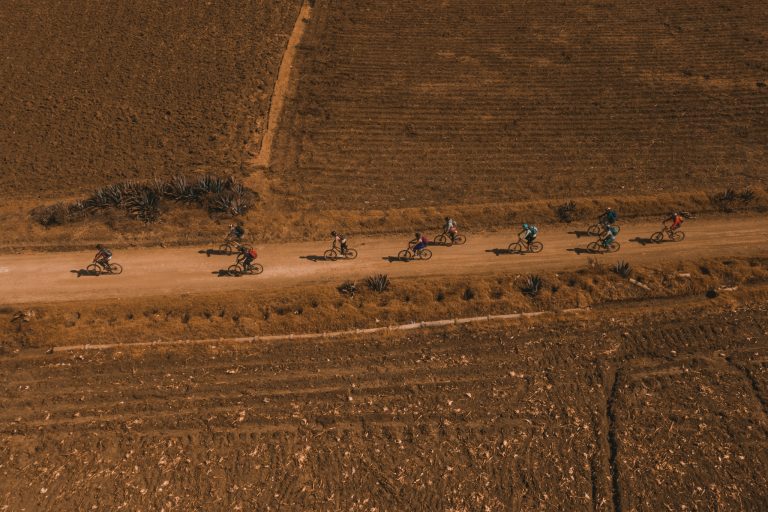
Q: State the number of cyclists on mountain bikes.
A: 10